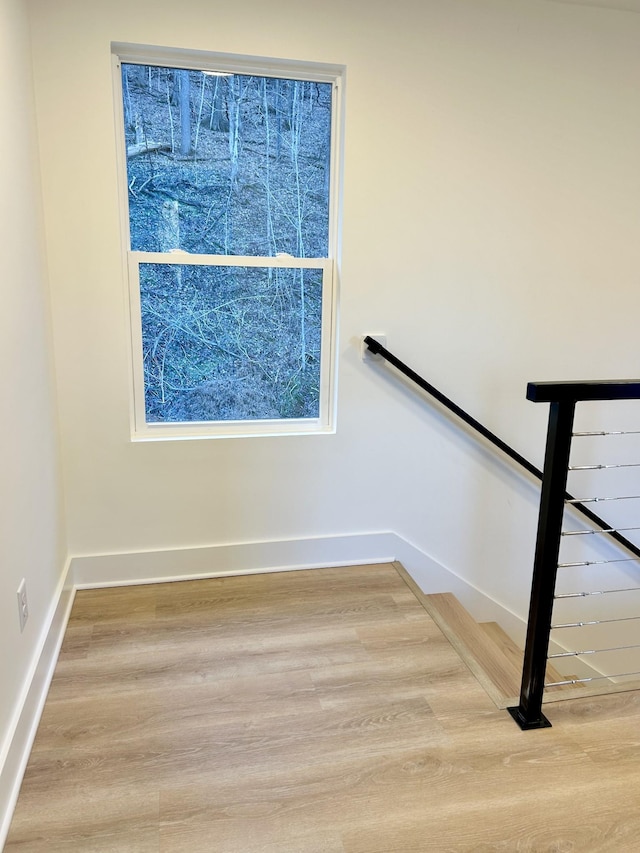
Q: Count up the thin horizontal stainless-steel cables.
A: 9